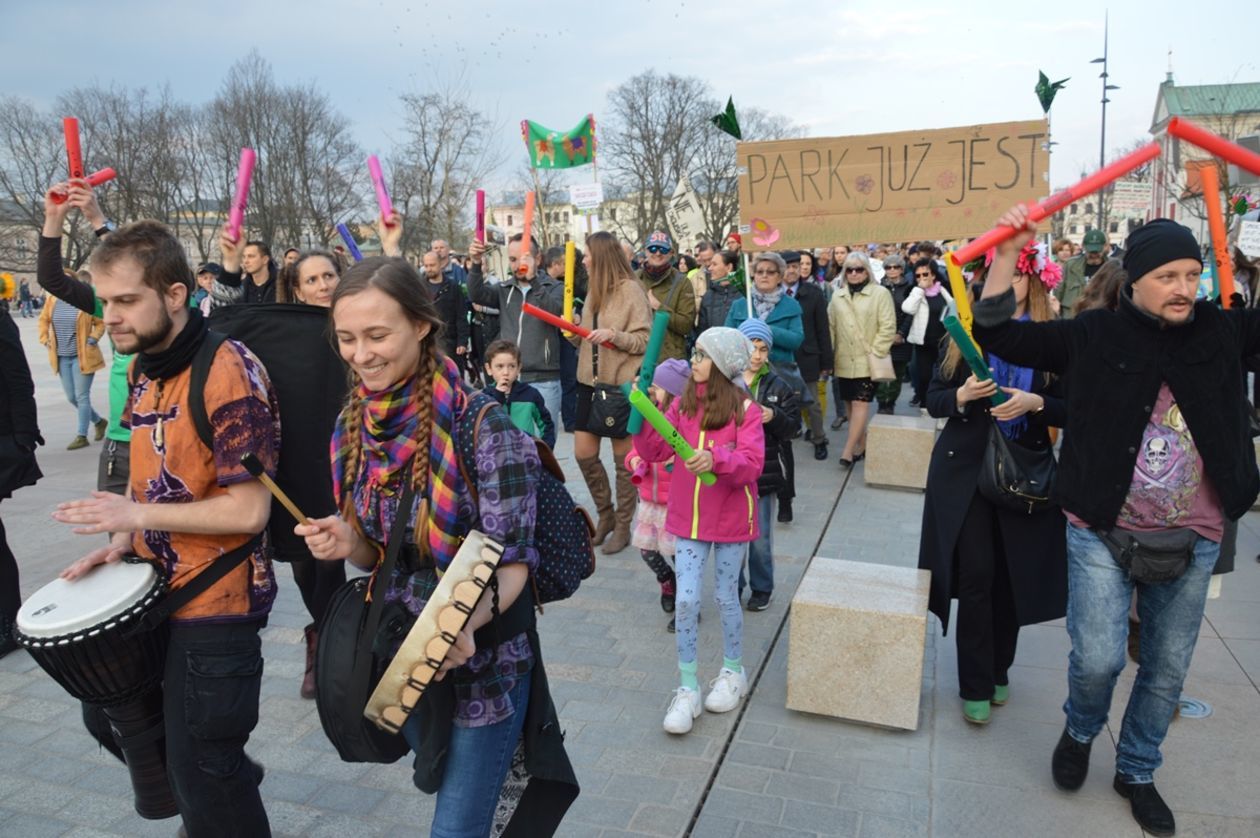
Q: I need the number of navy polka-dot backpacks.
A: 1